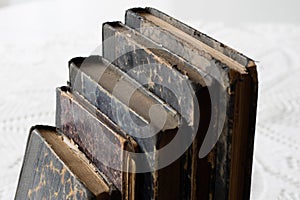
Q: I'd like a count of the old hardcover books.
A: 5